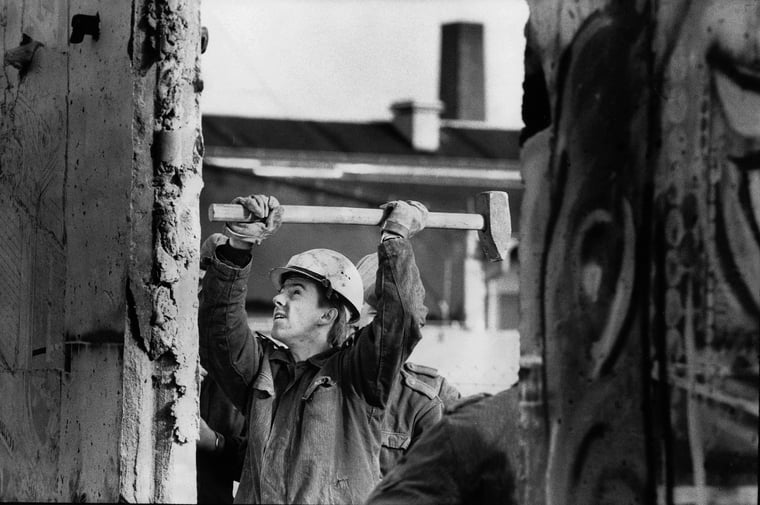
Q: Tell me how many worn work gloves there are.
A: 2